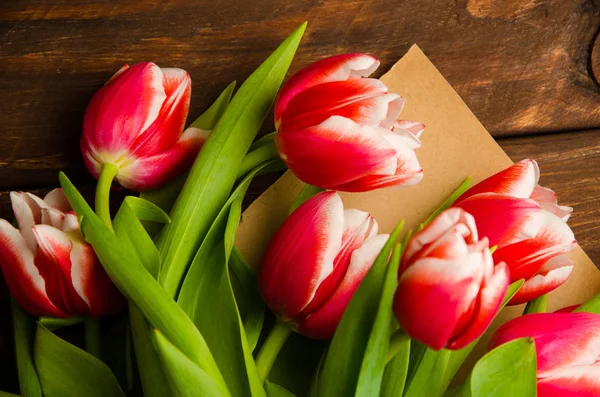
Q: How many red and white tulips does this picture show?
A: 7